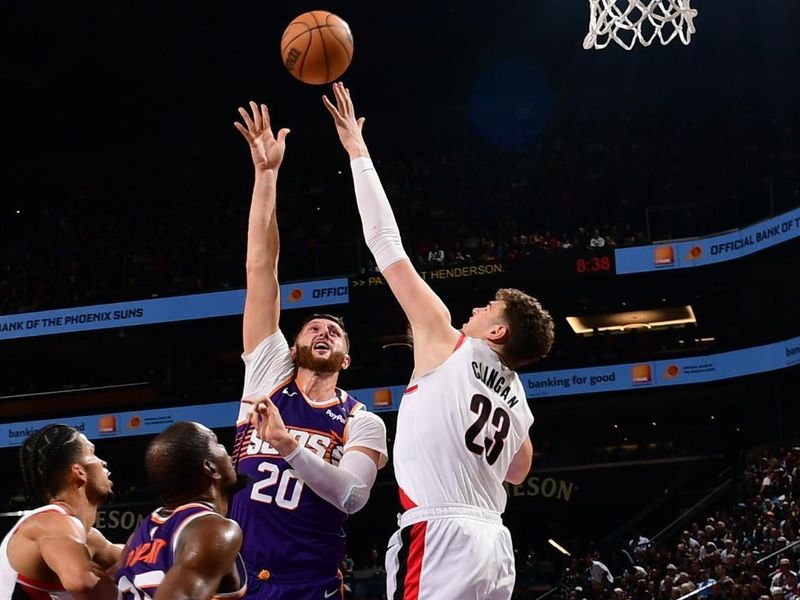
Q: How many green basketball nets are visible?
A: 0